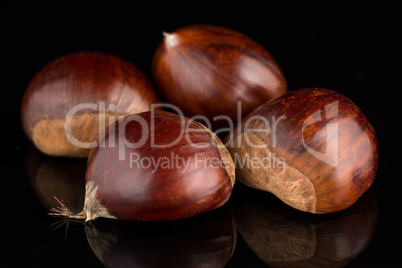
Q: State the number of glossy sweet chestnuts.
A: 4